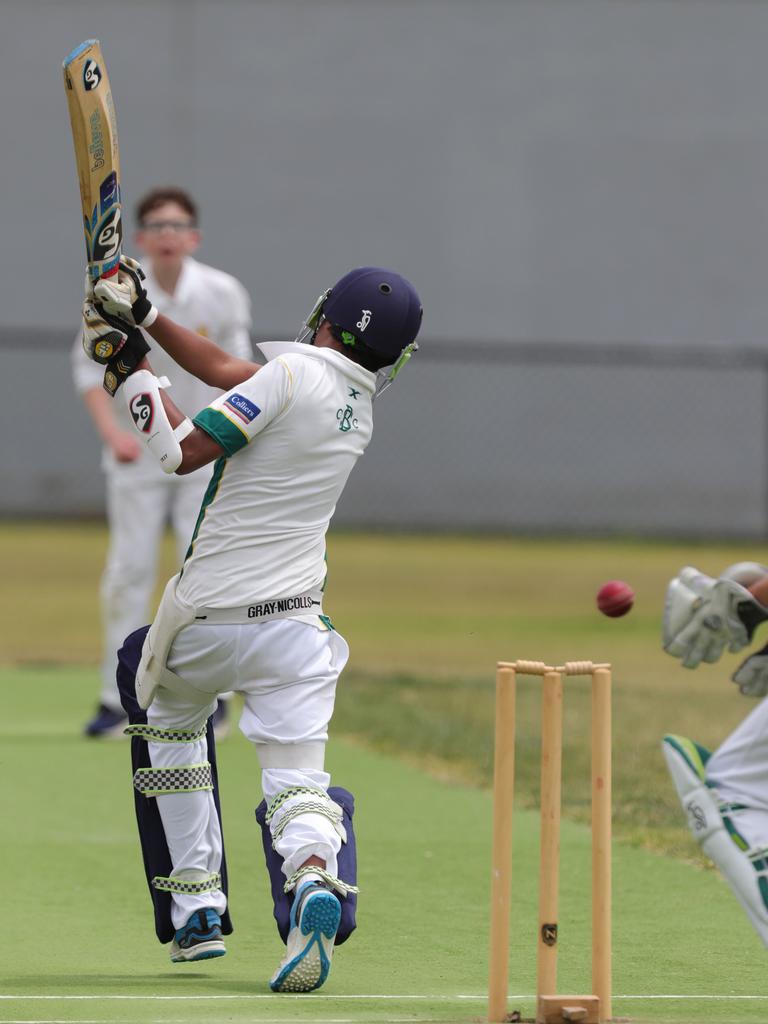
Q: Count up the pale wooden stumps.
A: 3